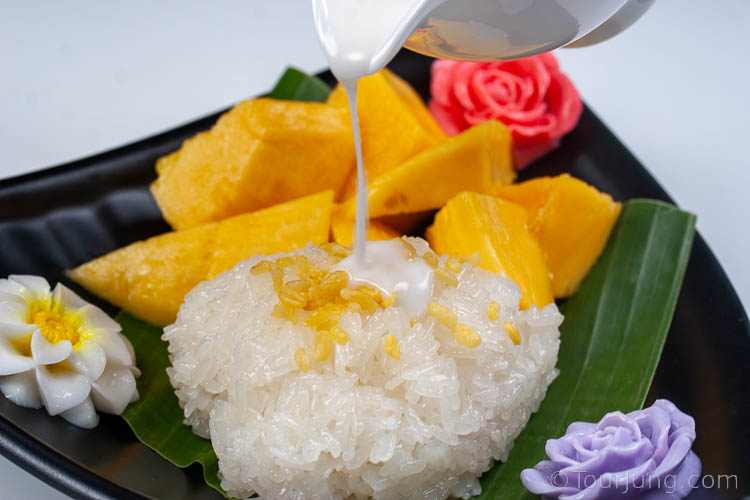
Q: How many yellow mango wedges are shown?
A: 6